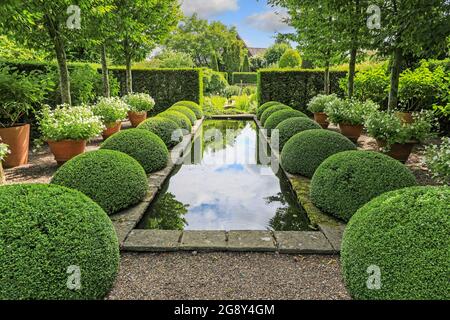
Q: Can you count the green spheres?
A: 14